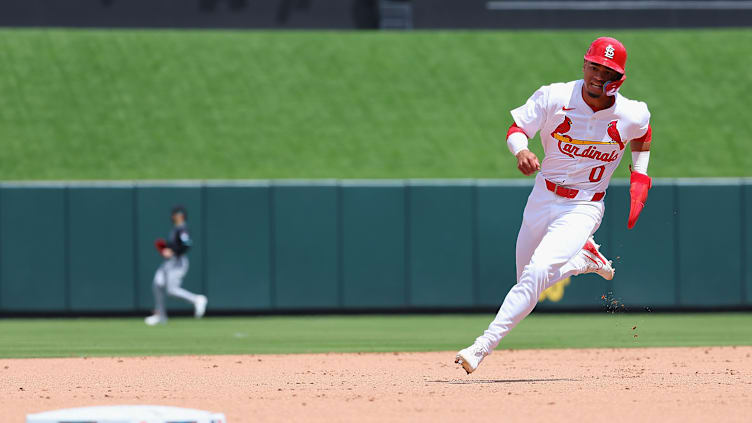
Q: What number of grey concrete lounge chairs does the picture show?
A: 0